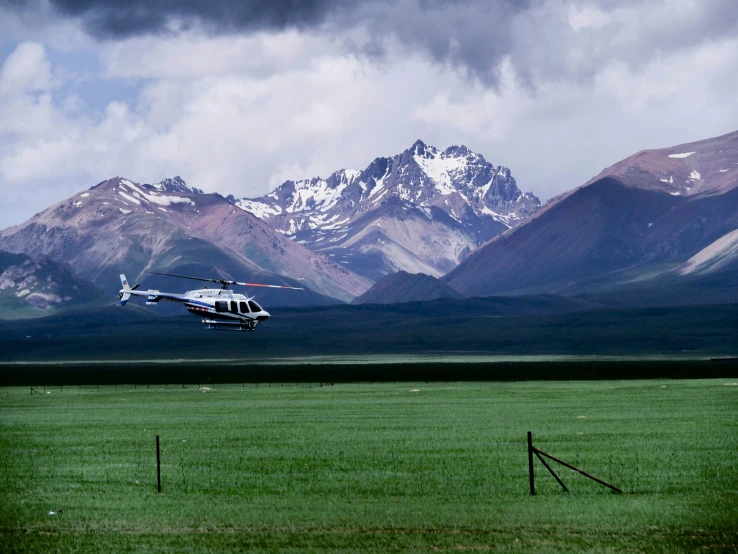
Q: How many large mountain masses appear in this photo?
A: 3